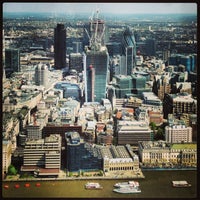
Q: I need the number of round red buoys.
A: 4